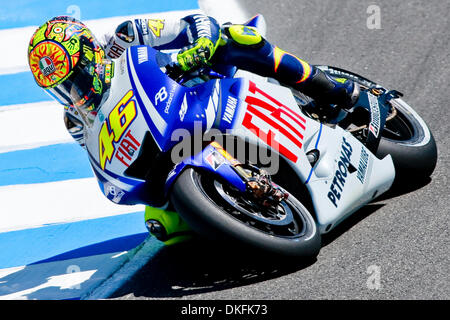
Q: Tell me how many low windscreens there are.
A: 1